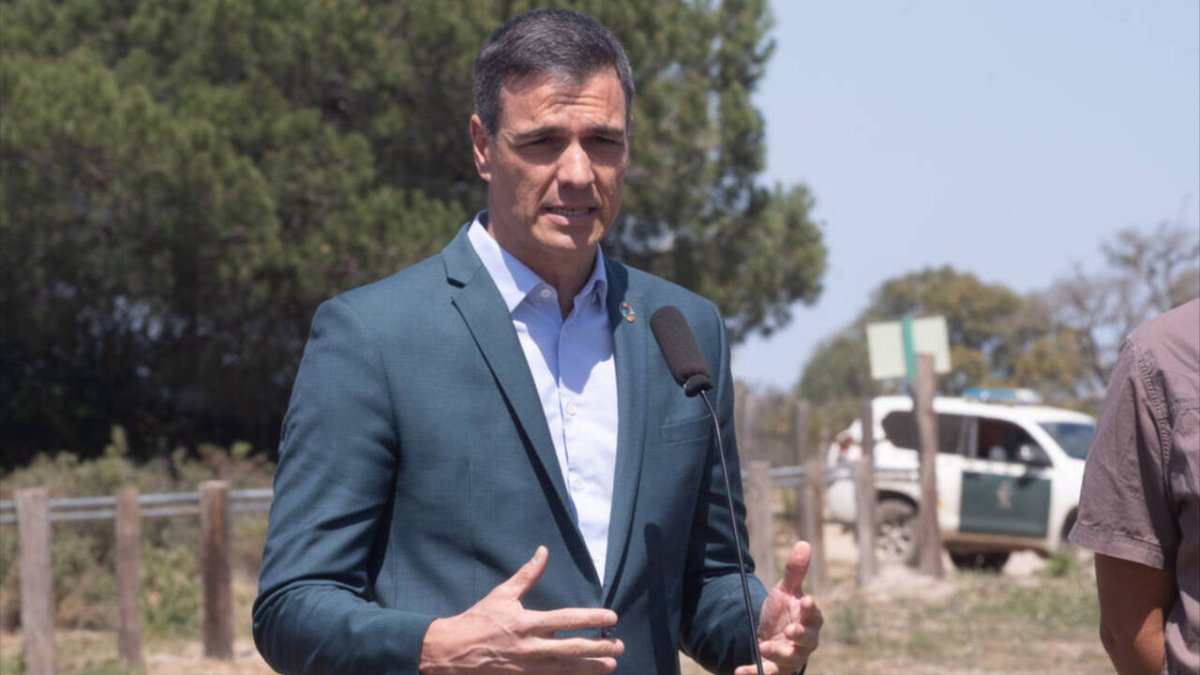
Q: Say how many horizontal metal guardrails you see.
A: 2